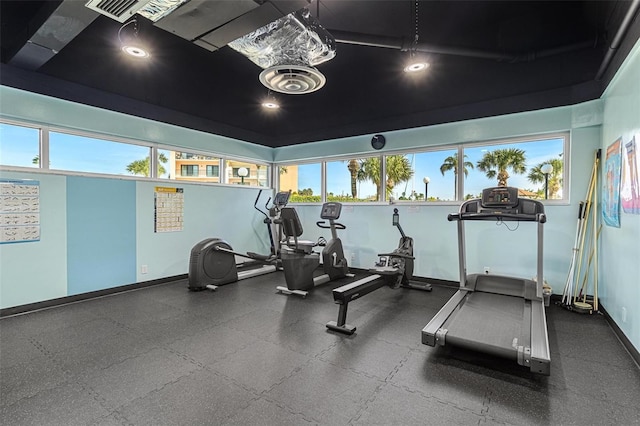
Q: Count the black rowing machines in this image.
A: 1